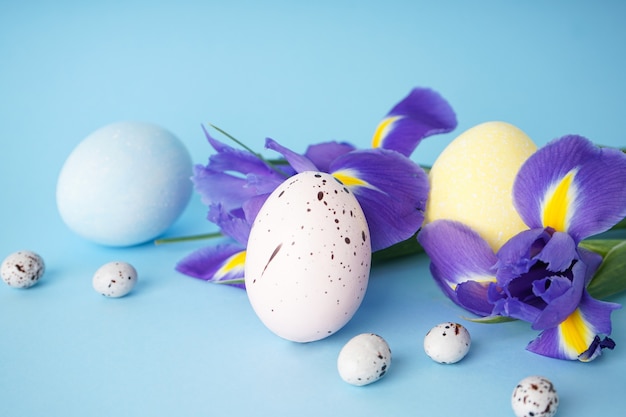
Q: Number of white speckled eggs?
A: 6